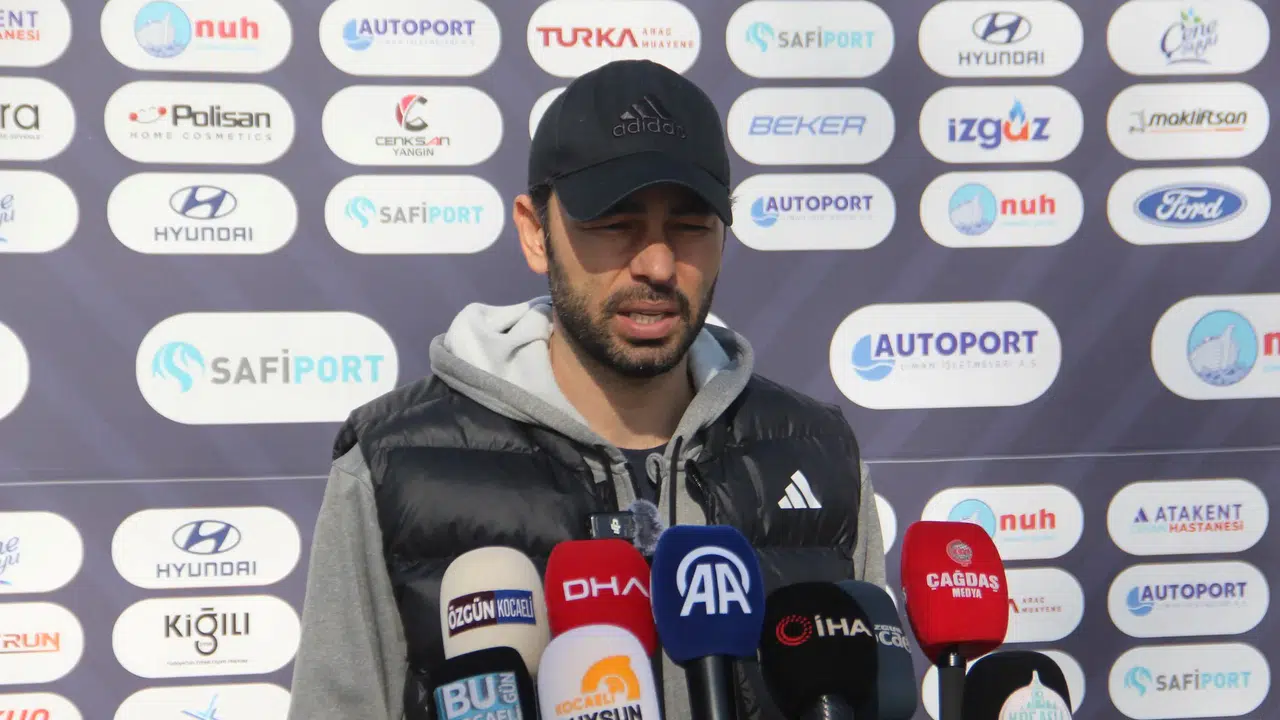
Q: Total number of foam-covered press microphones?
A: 9